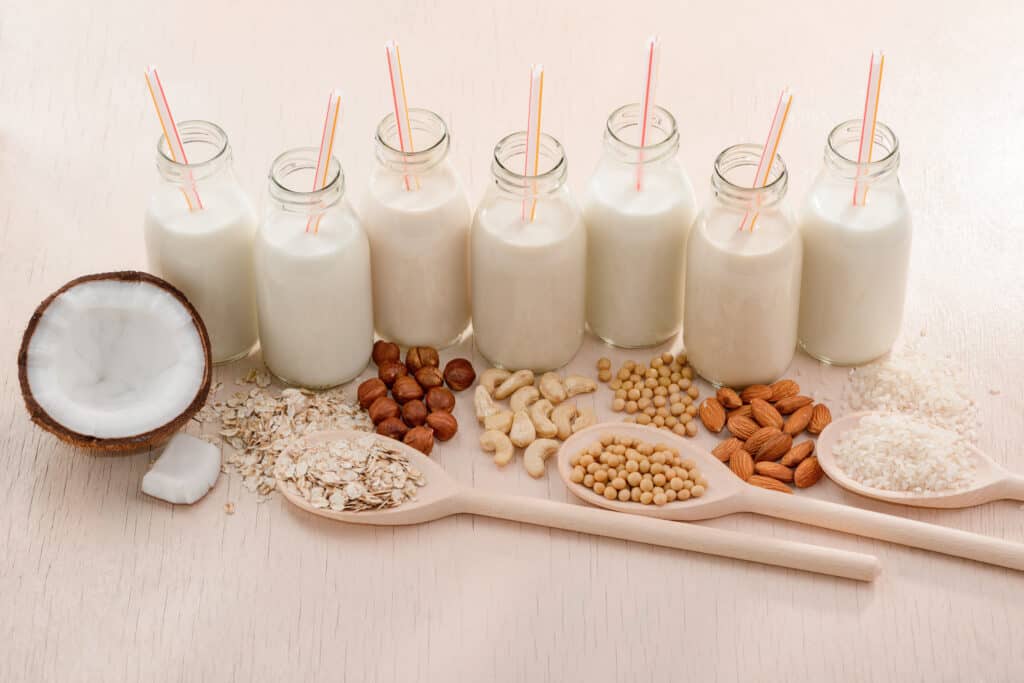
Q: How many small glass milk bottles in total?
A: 7